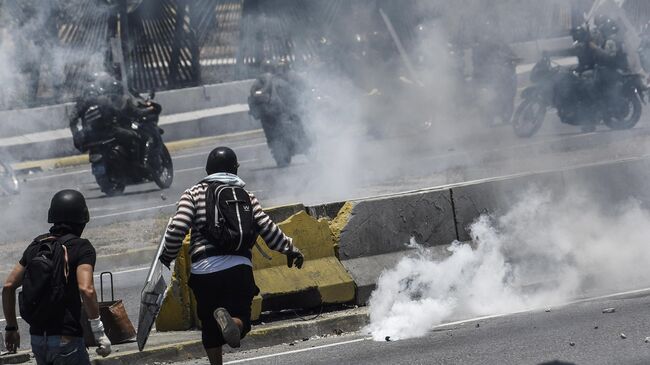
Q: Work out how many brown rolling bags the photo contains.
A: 1